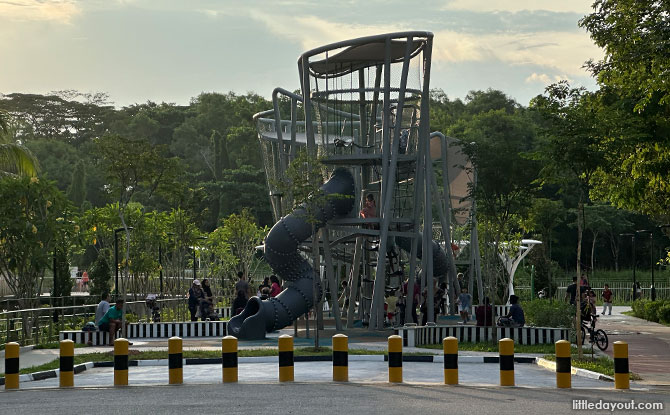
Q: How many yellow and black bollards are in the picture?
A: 12